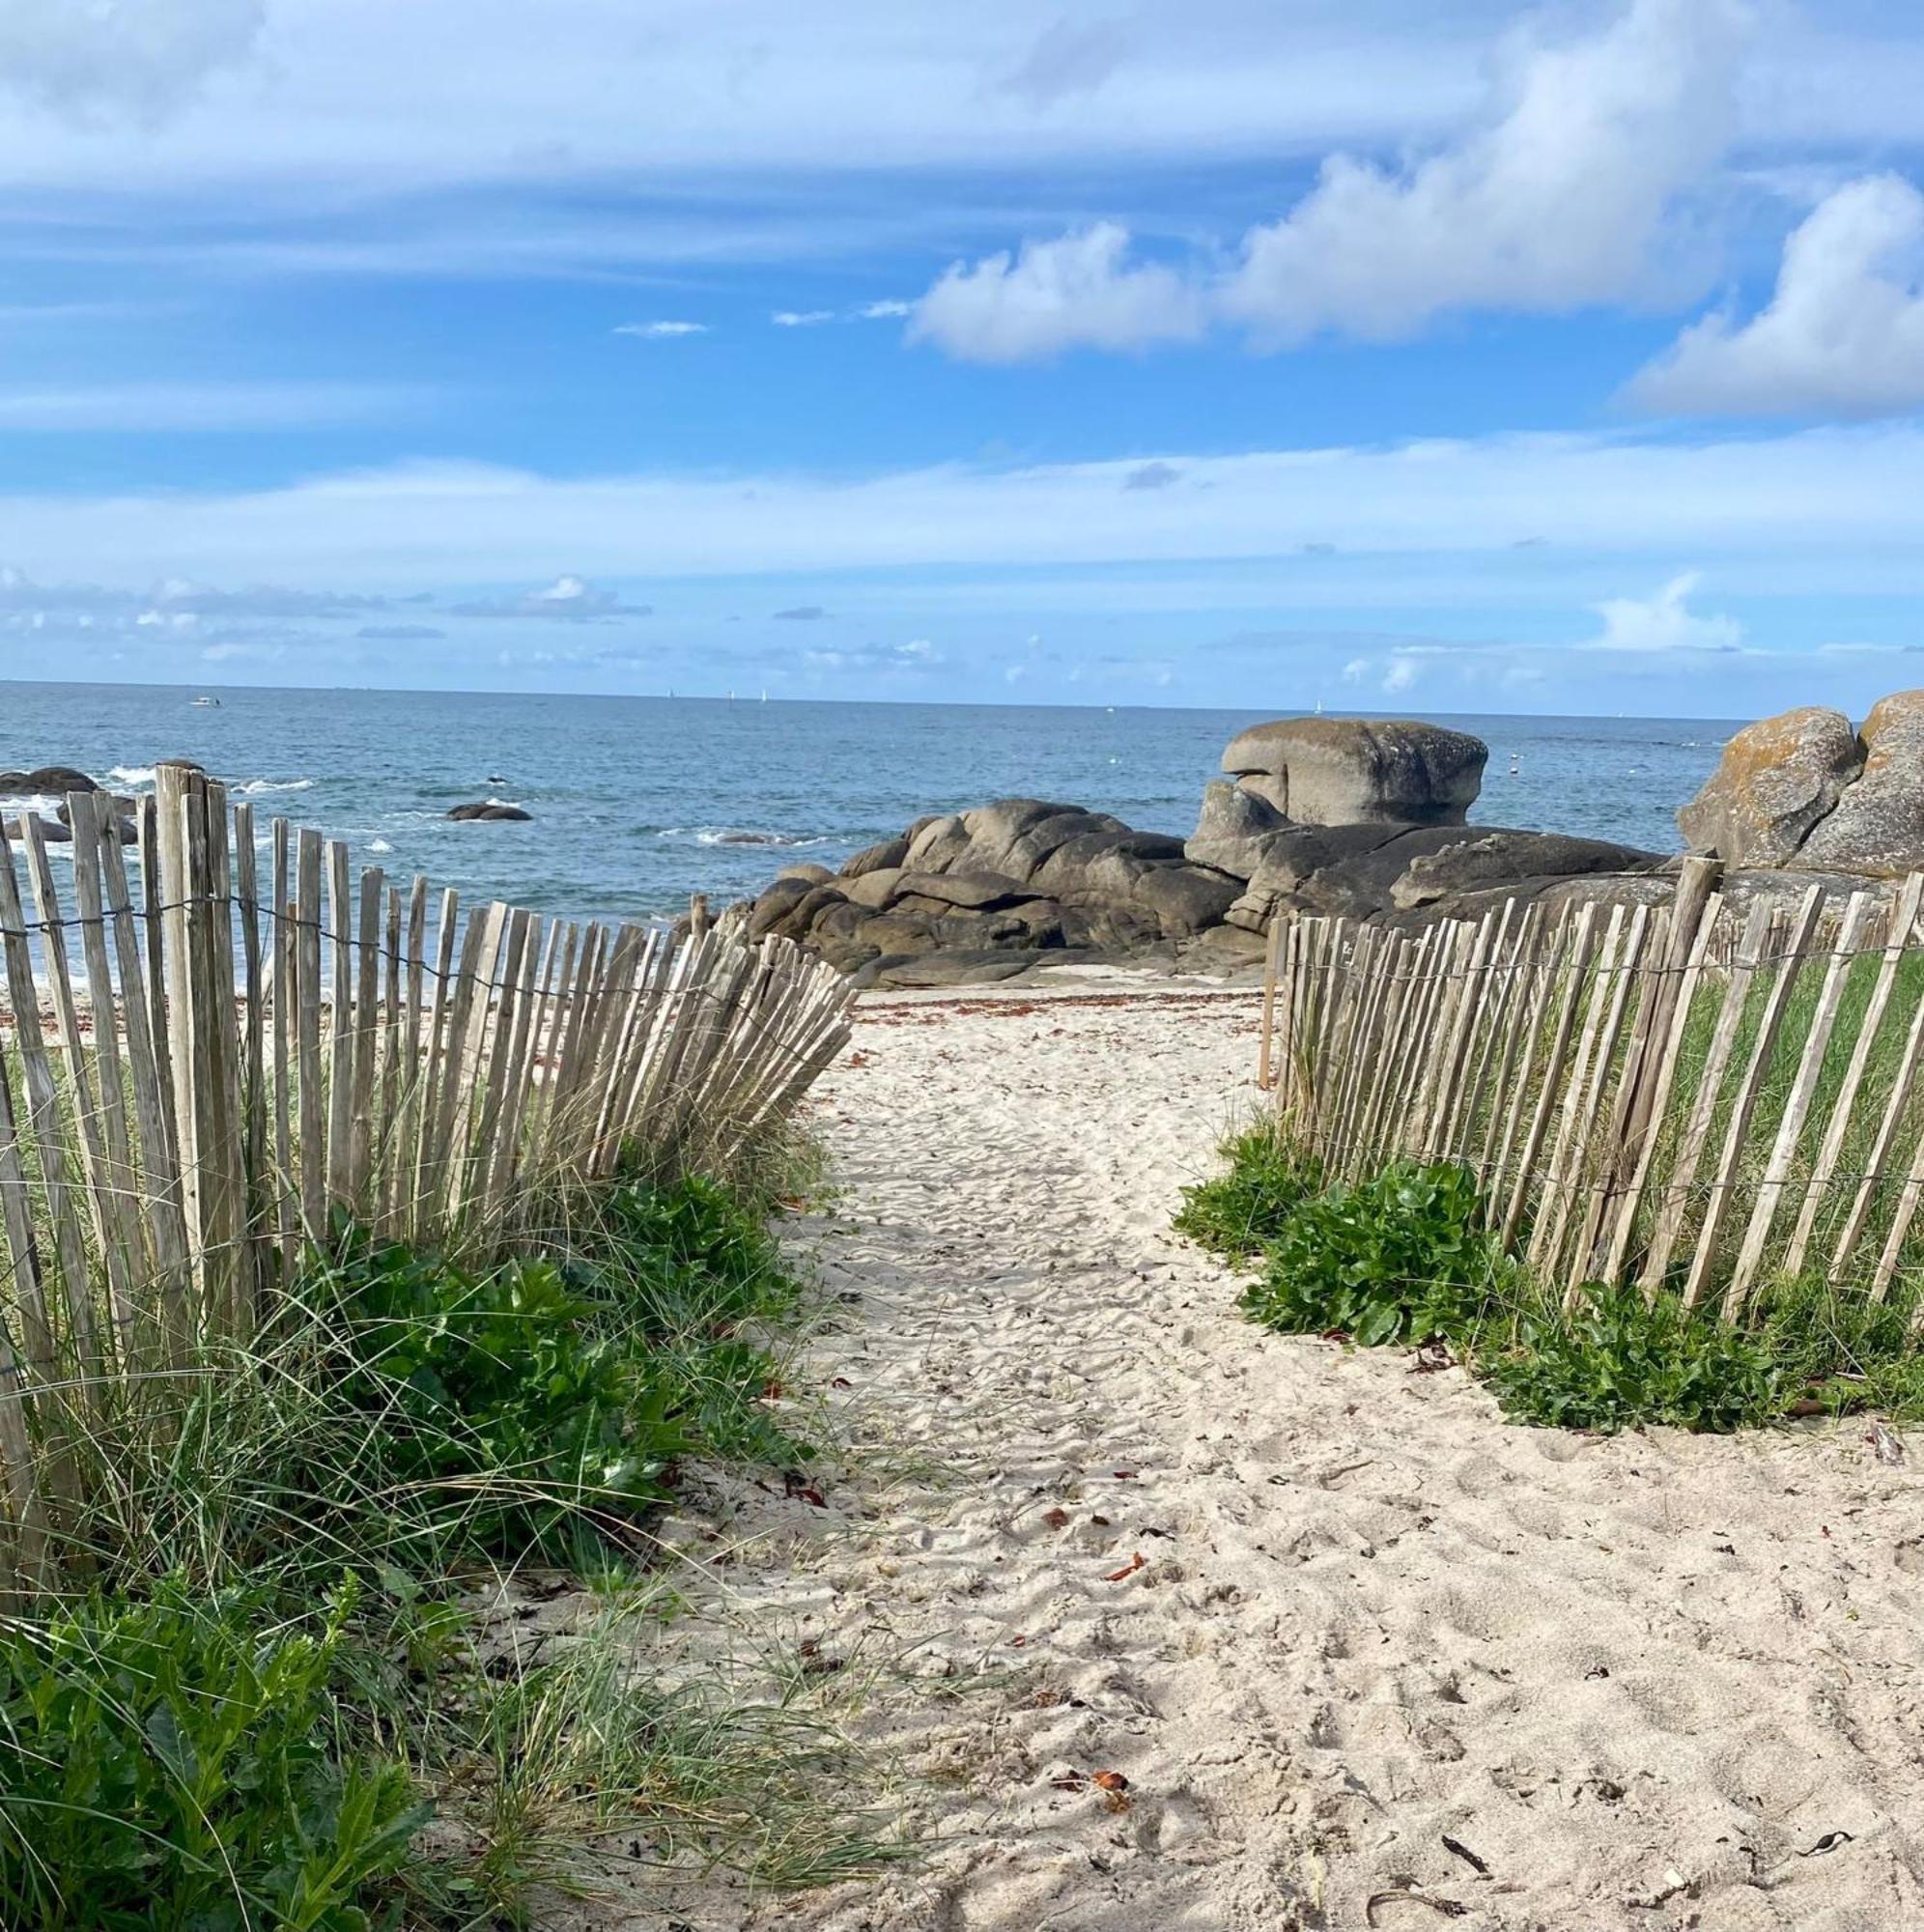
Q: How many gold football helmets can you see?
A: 0